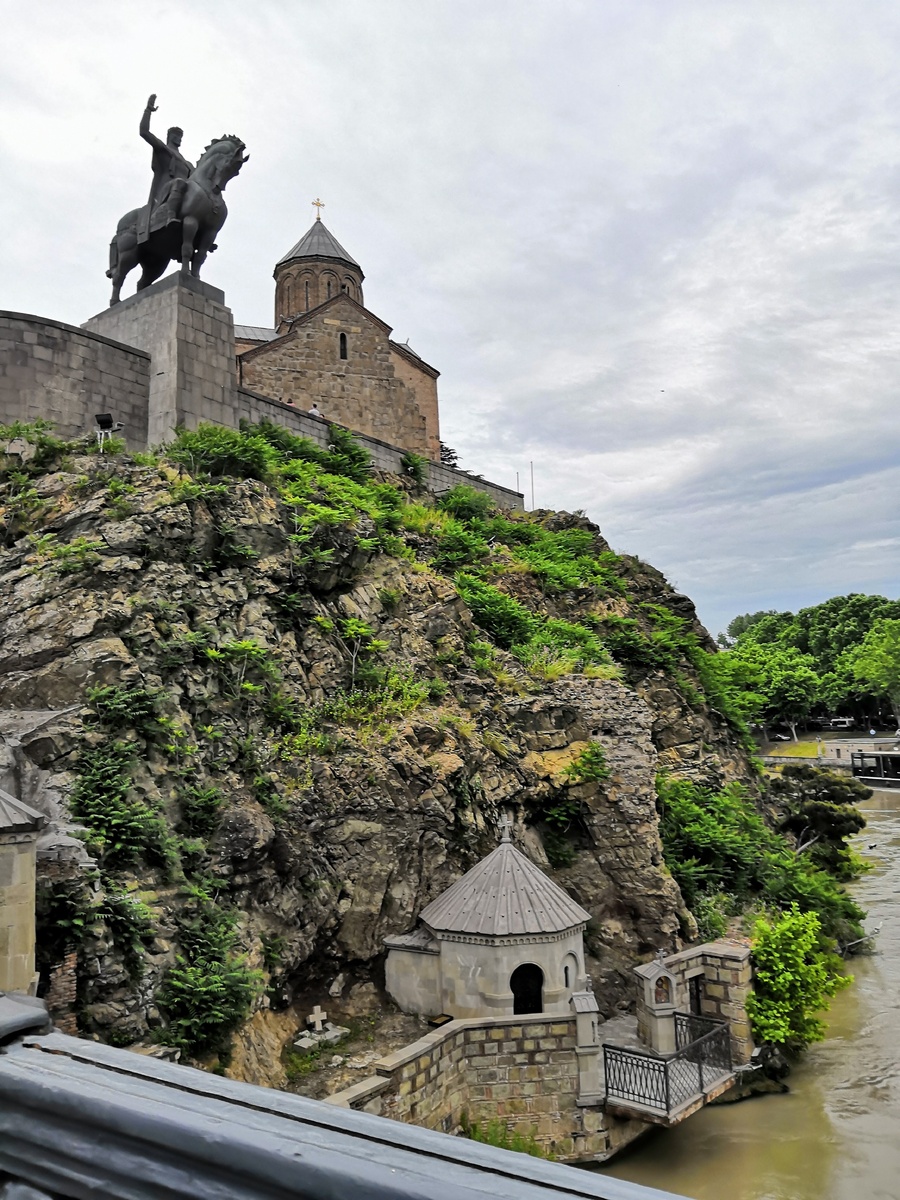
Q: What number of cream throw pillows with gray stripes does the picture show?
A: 0